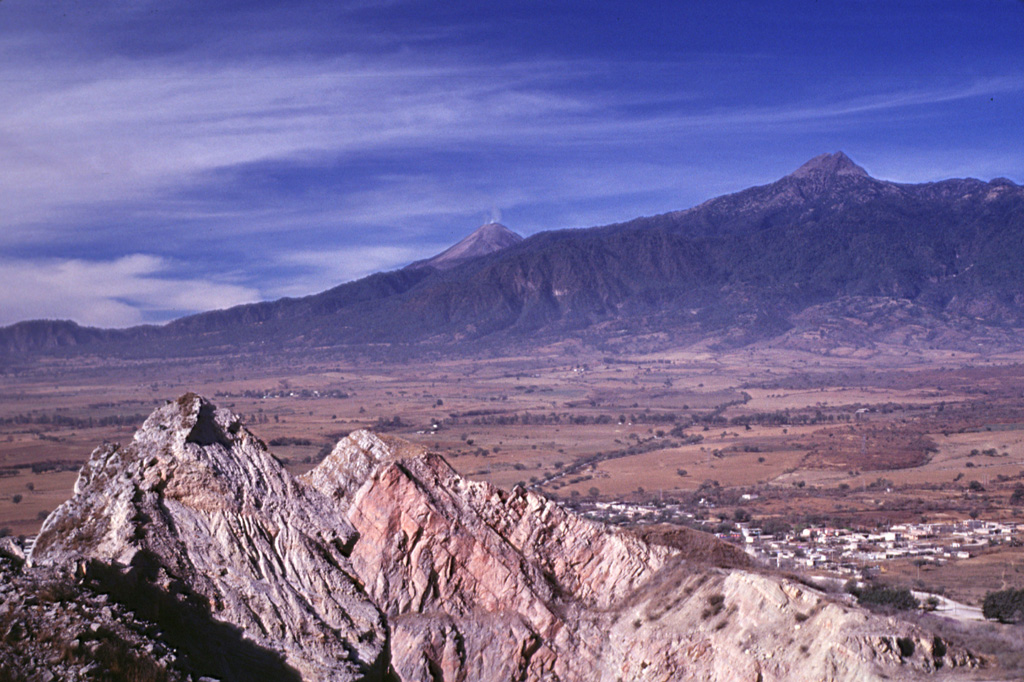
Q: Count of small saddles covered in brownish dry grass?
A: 1